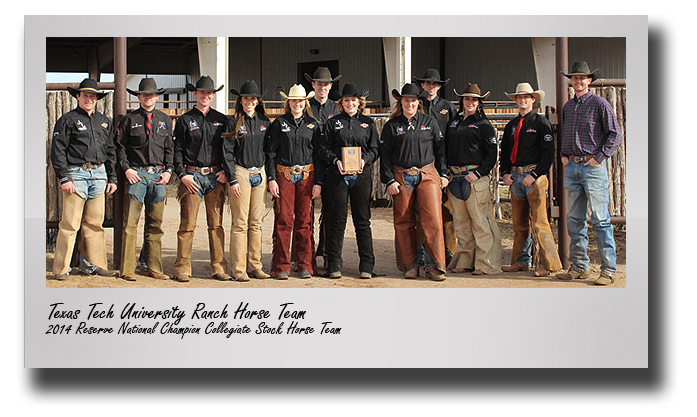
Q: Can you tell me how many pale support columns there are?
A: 3